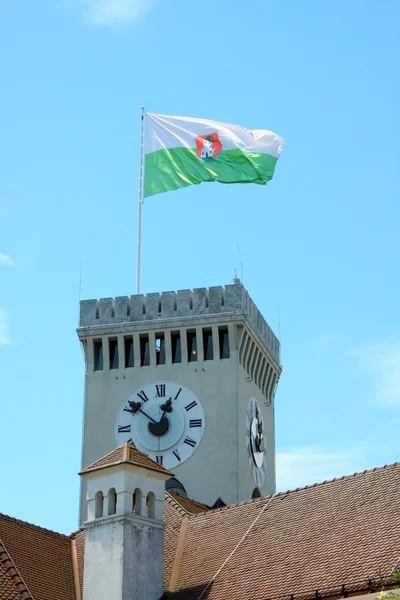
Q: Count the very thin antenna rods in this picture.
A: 3